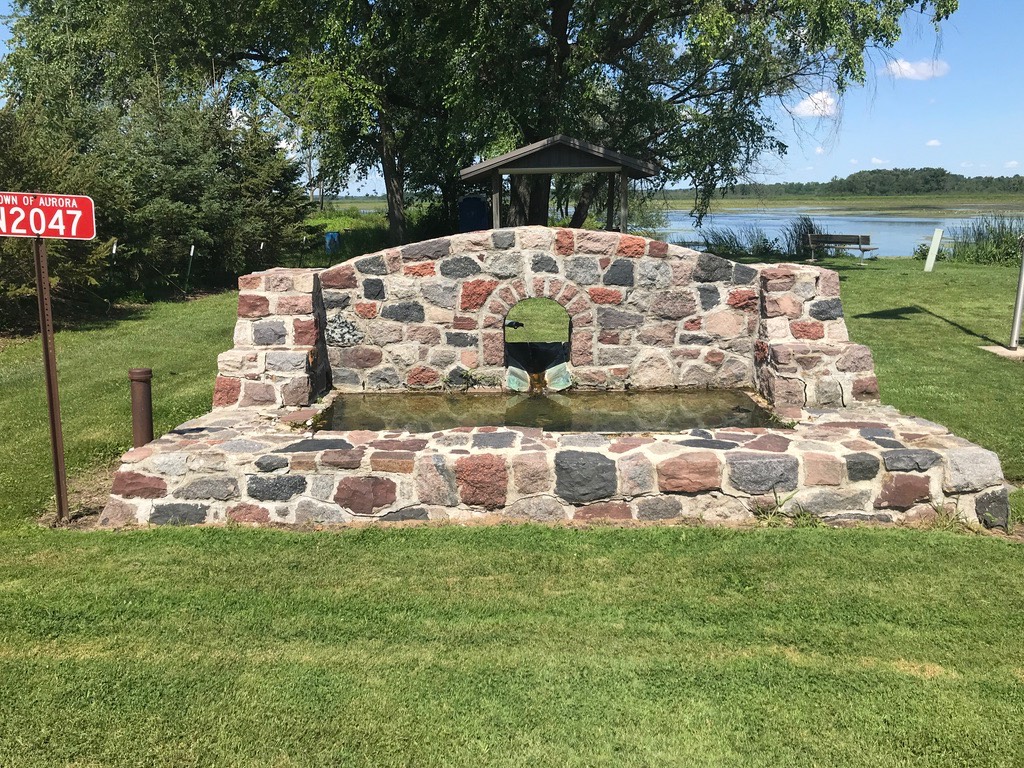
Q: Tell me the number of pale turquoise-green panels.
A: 2